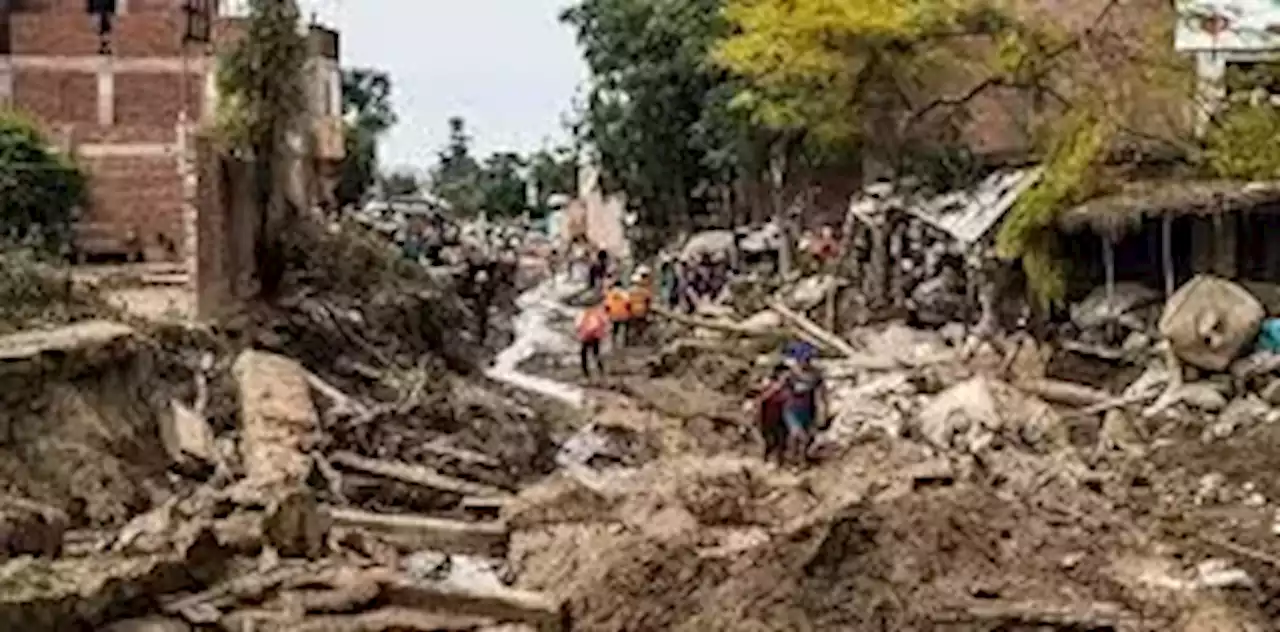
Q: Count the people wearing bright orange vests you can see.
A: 3